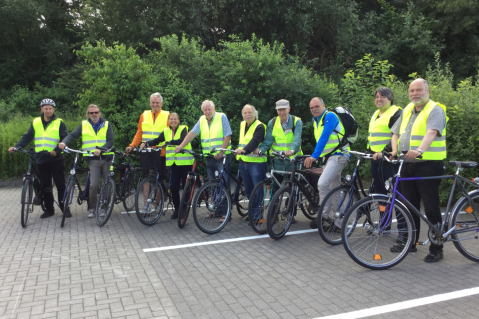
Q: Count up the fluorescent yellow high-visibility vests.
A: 10